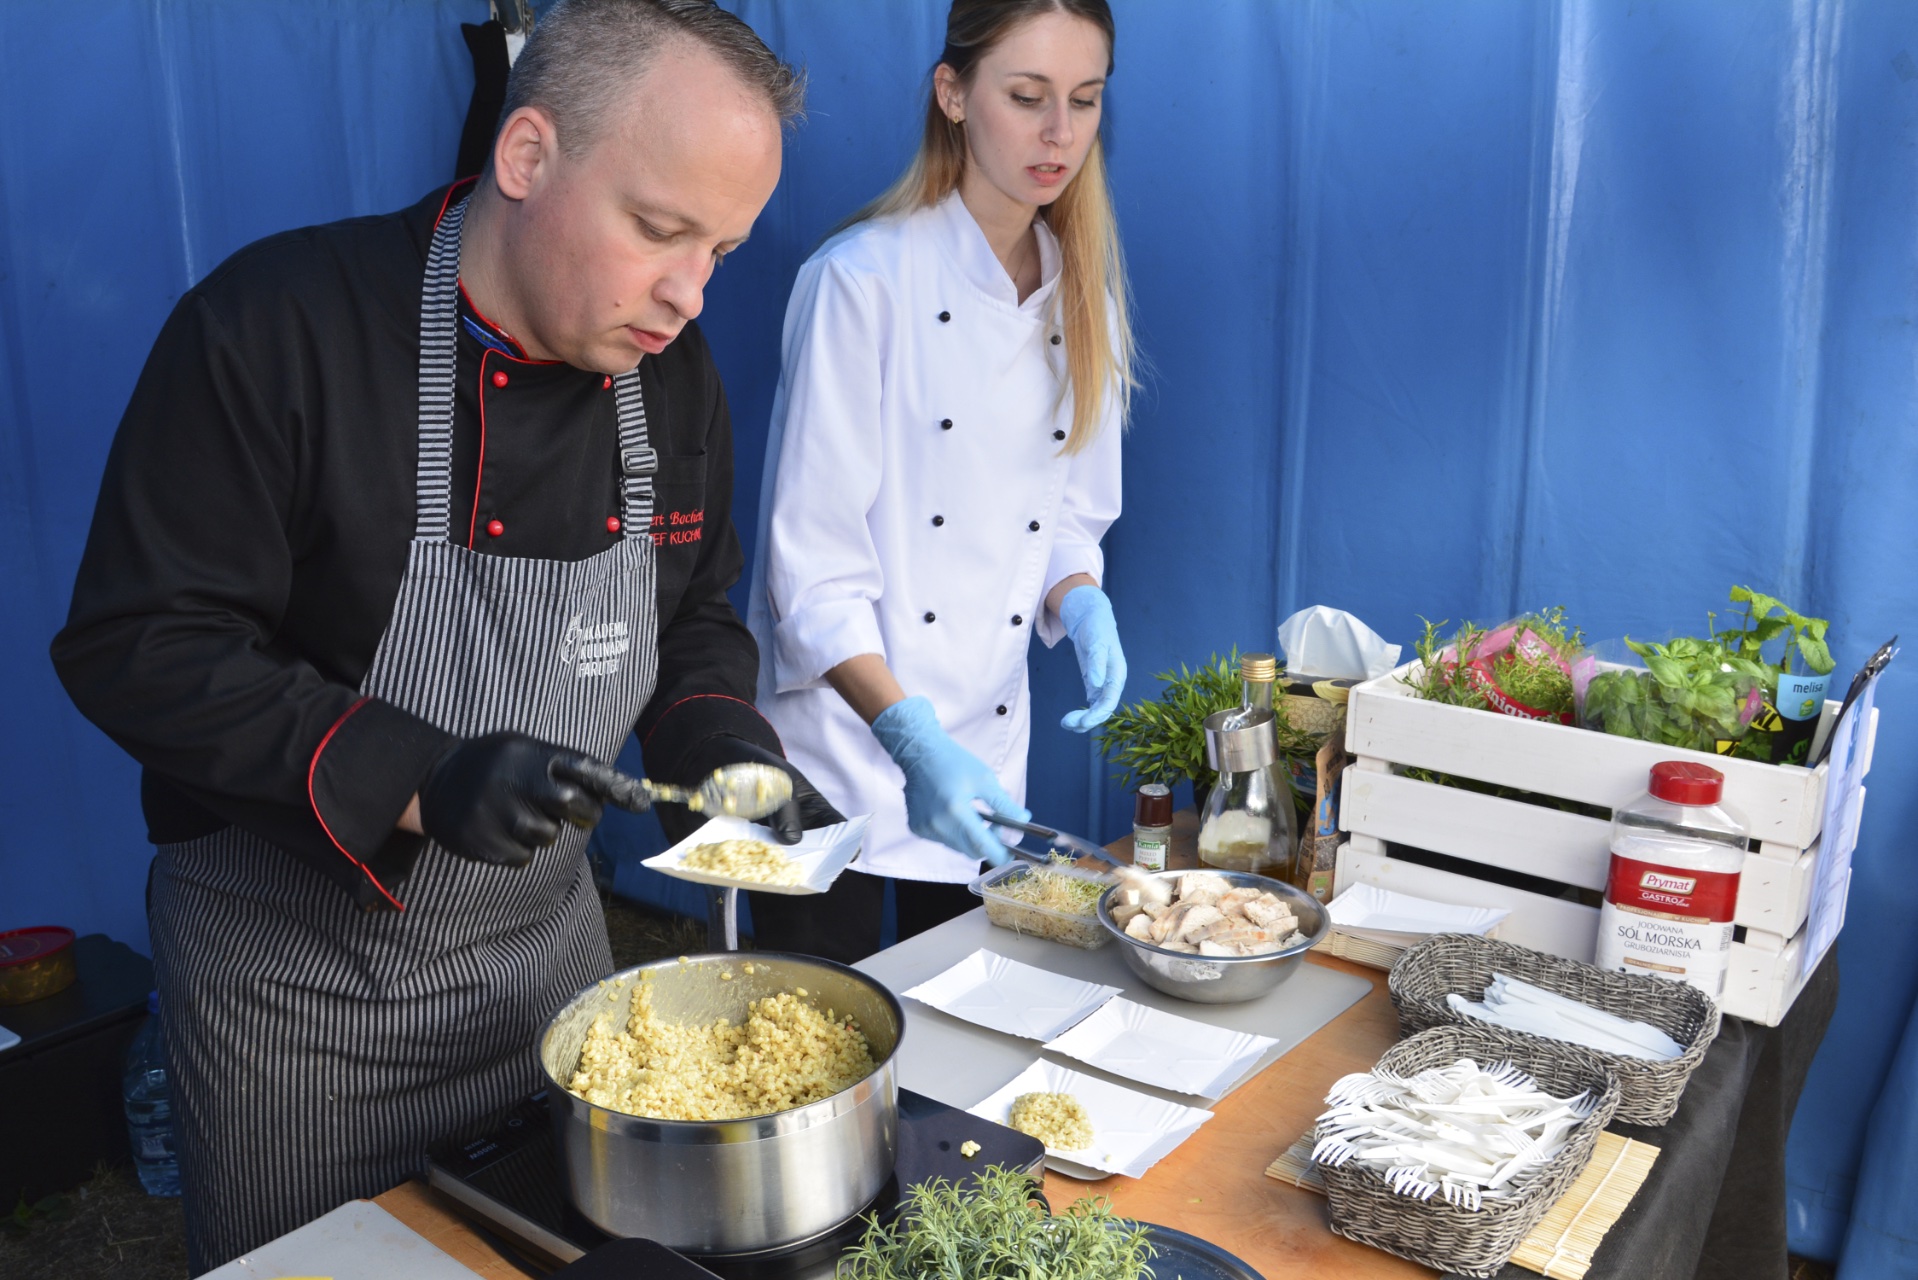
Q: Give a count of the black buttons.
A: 9